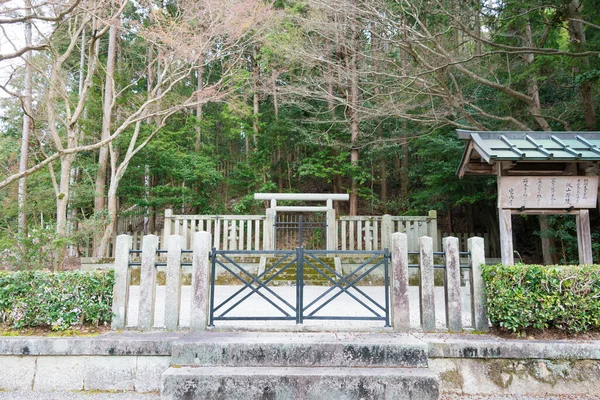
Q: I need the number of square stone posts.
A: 8